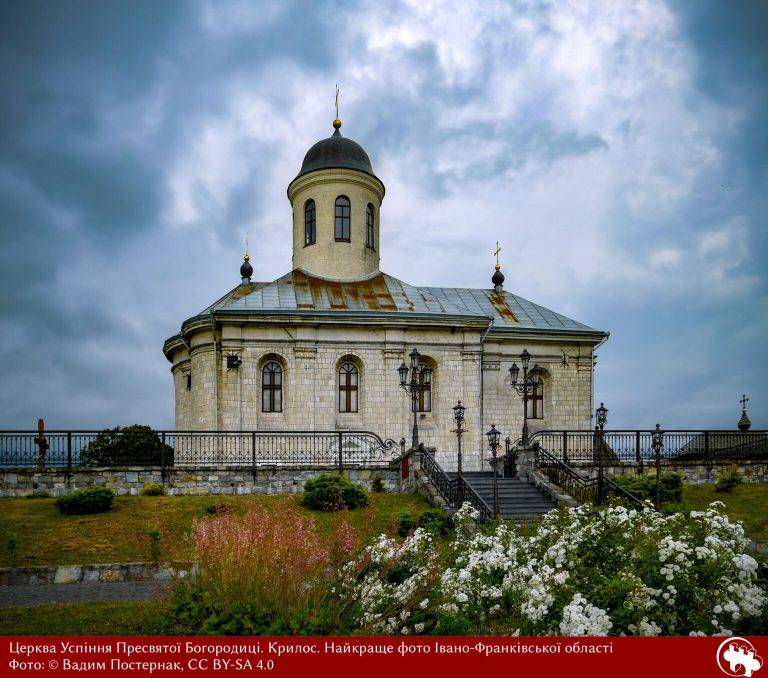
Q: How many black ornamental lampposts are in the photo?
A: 6